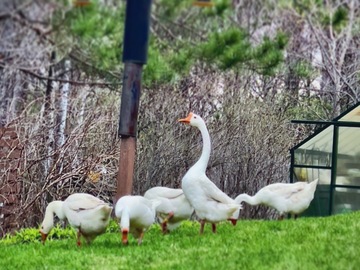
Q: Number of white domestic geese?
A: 5